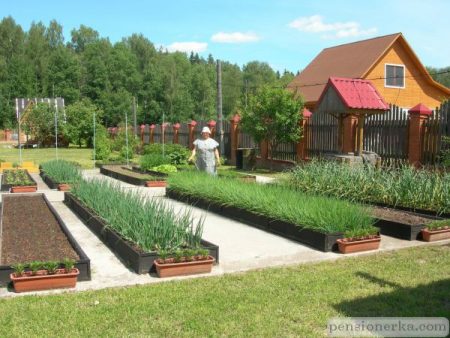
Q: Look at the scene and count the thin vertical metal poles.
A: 5